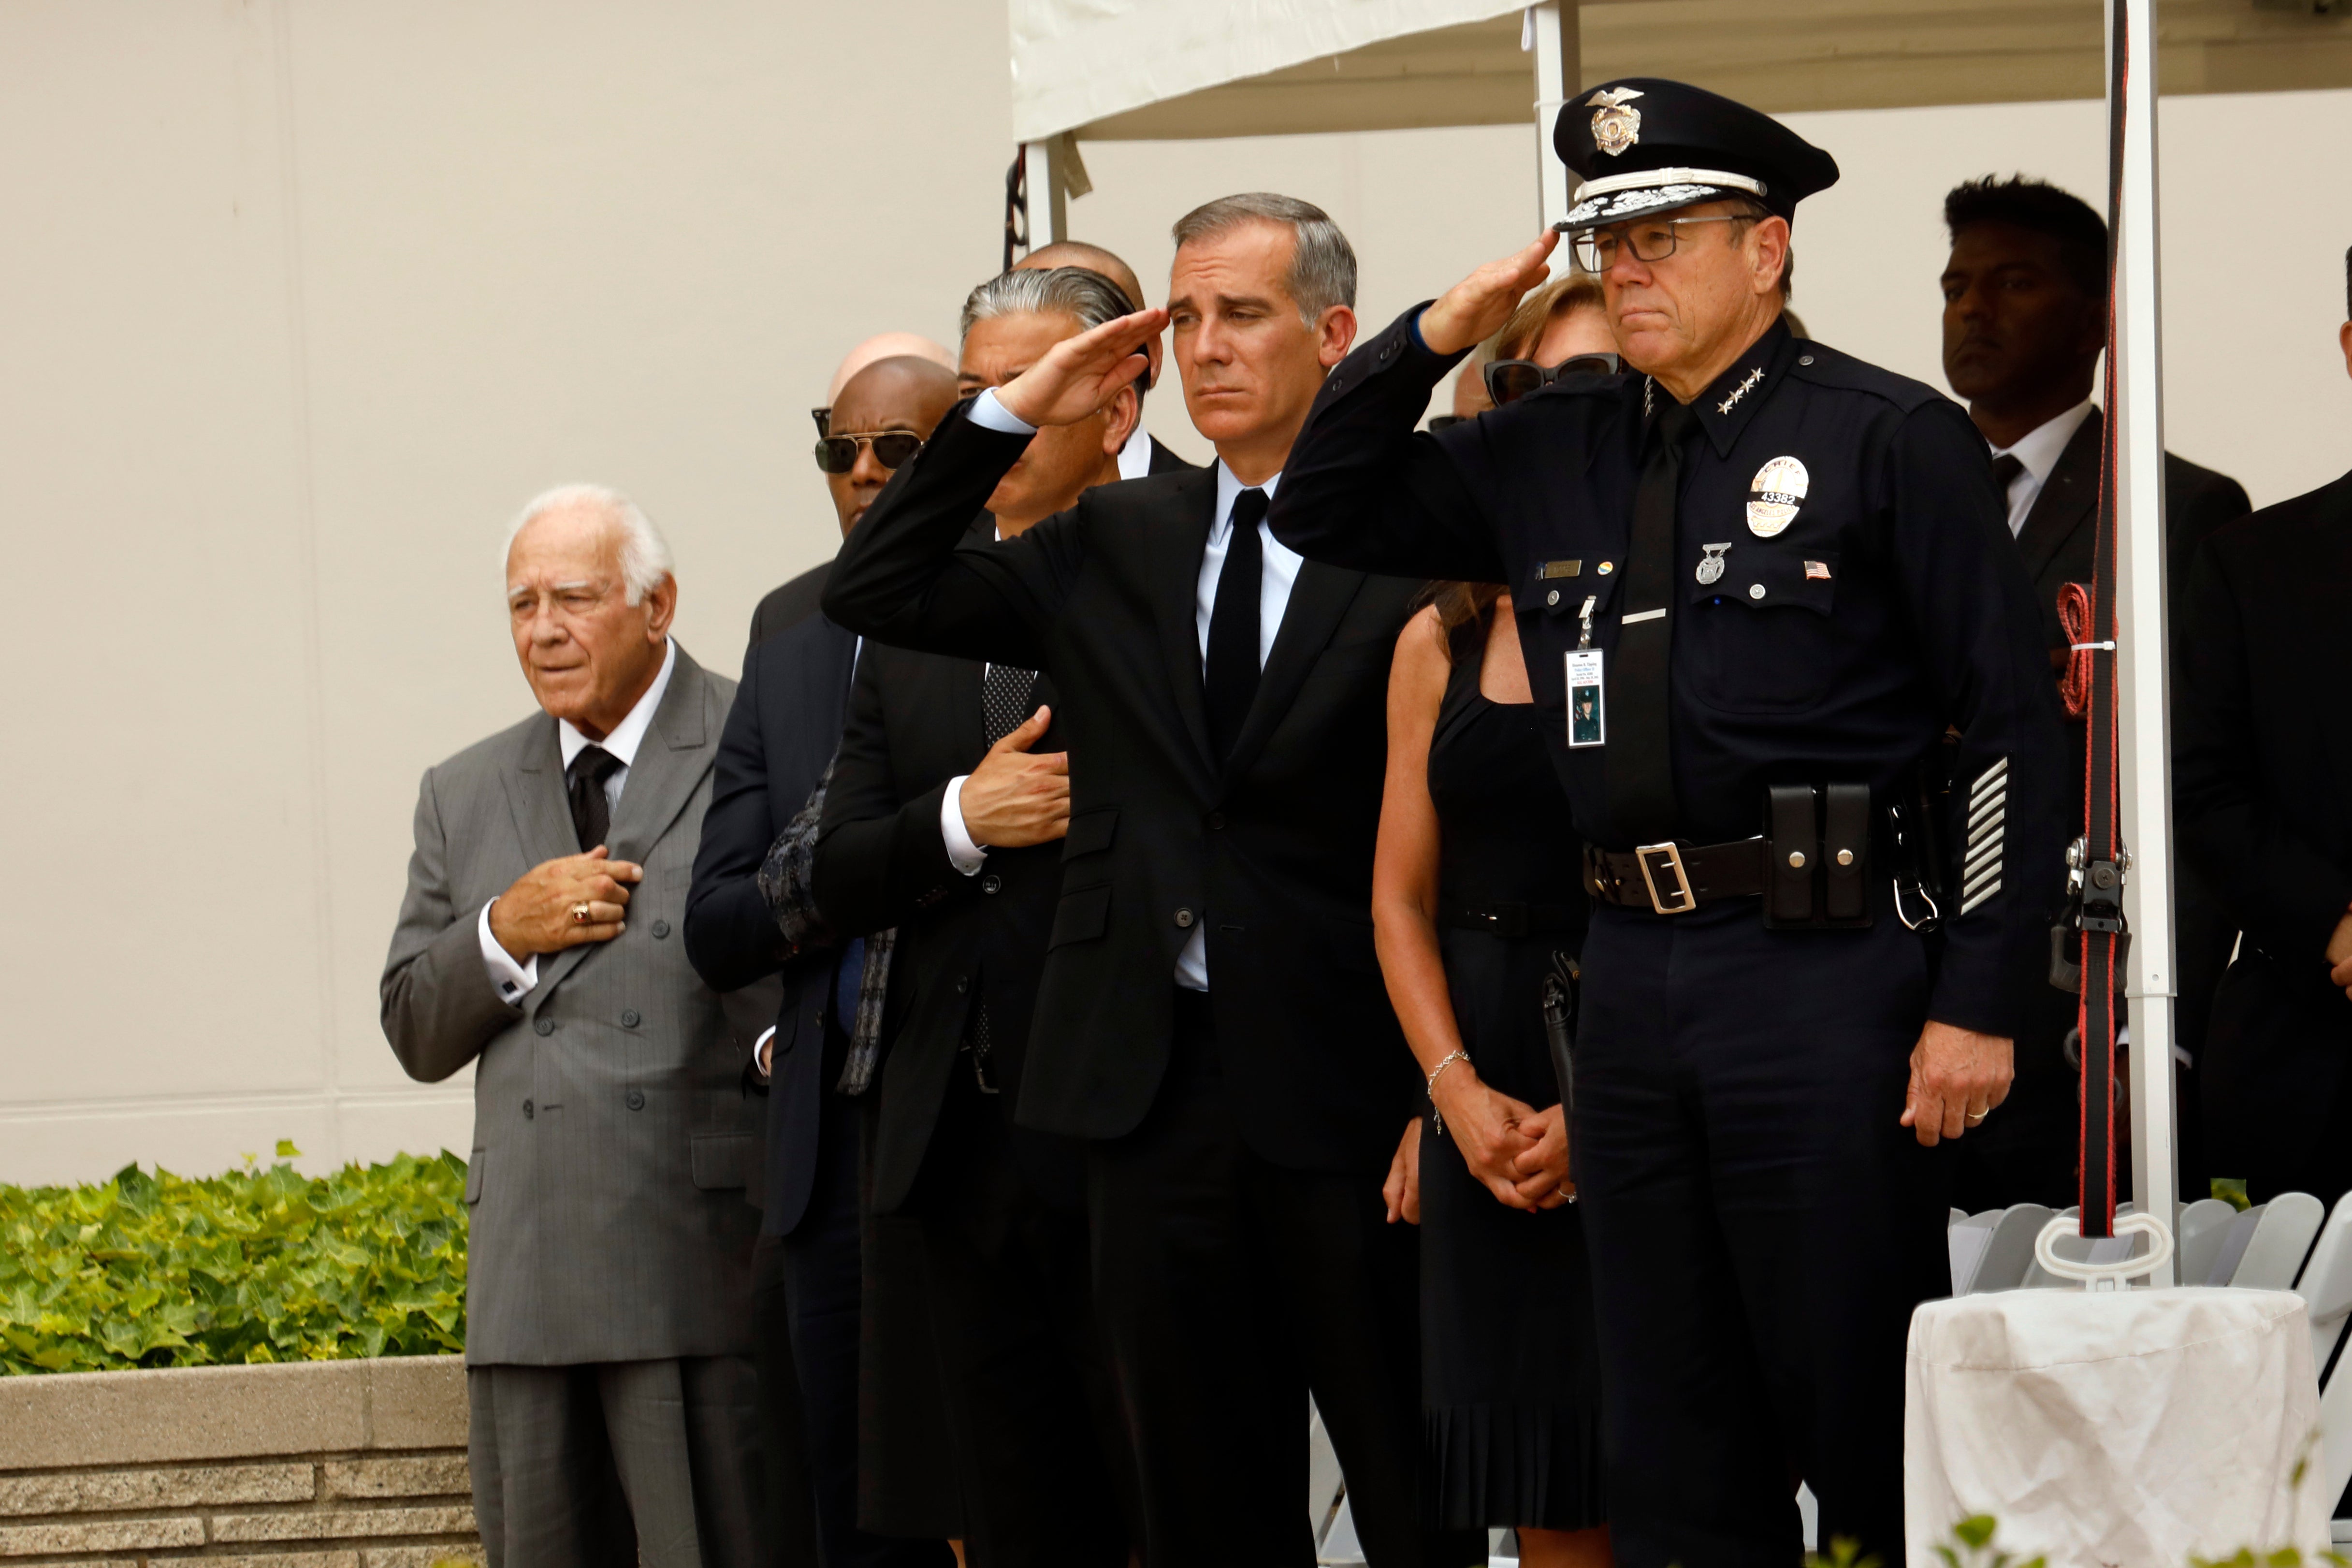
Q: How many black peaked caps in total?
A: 1